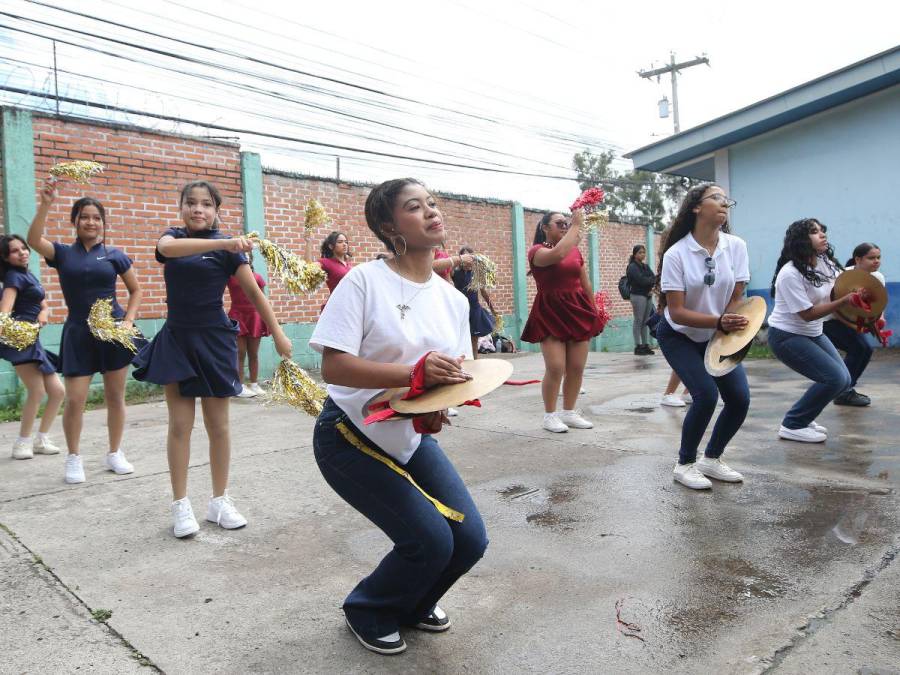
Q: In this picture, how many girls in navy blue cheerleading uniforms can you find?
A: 4